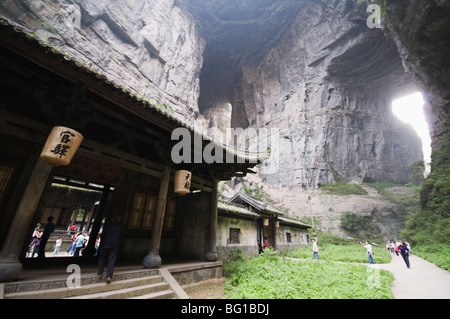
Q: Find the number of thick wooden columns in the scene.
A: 3